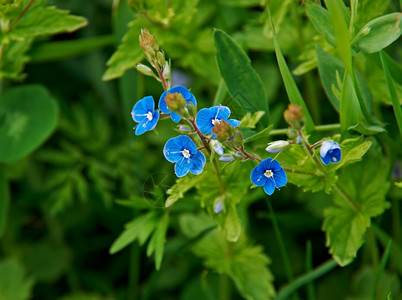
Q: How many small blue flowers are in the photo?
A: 6